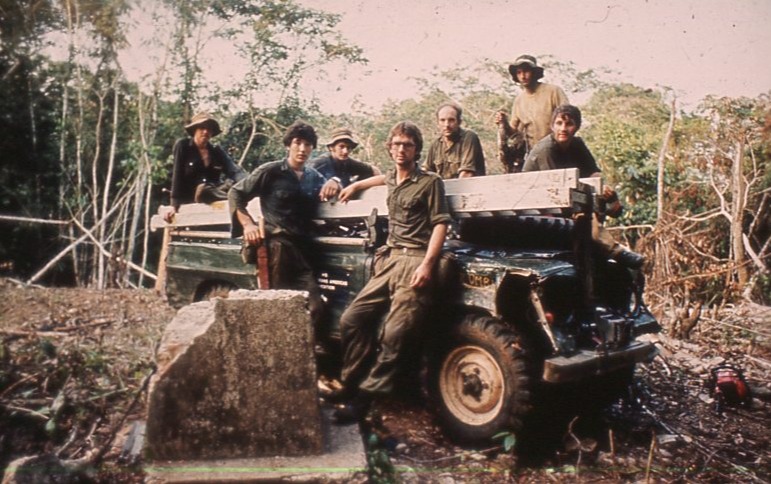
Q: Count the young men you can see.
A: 7